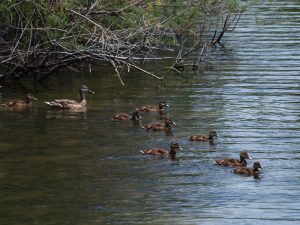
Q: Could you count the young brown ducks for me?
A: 8